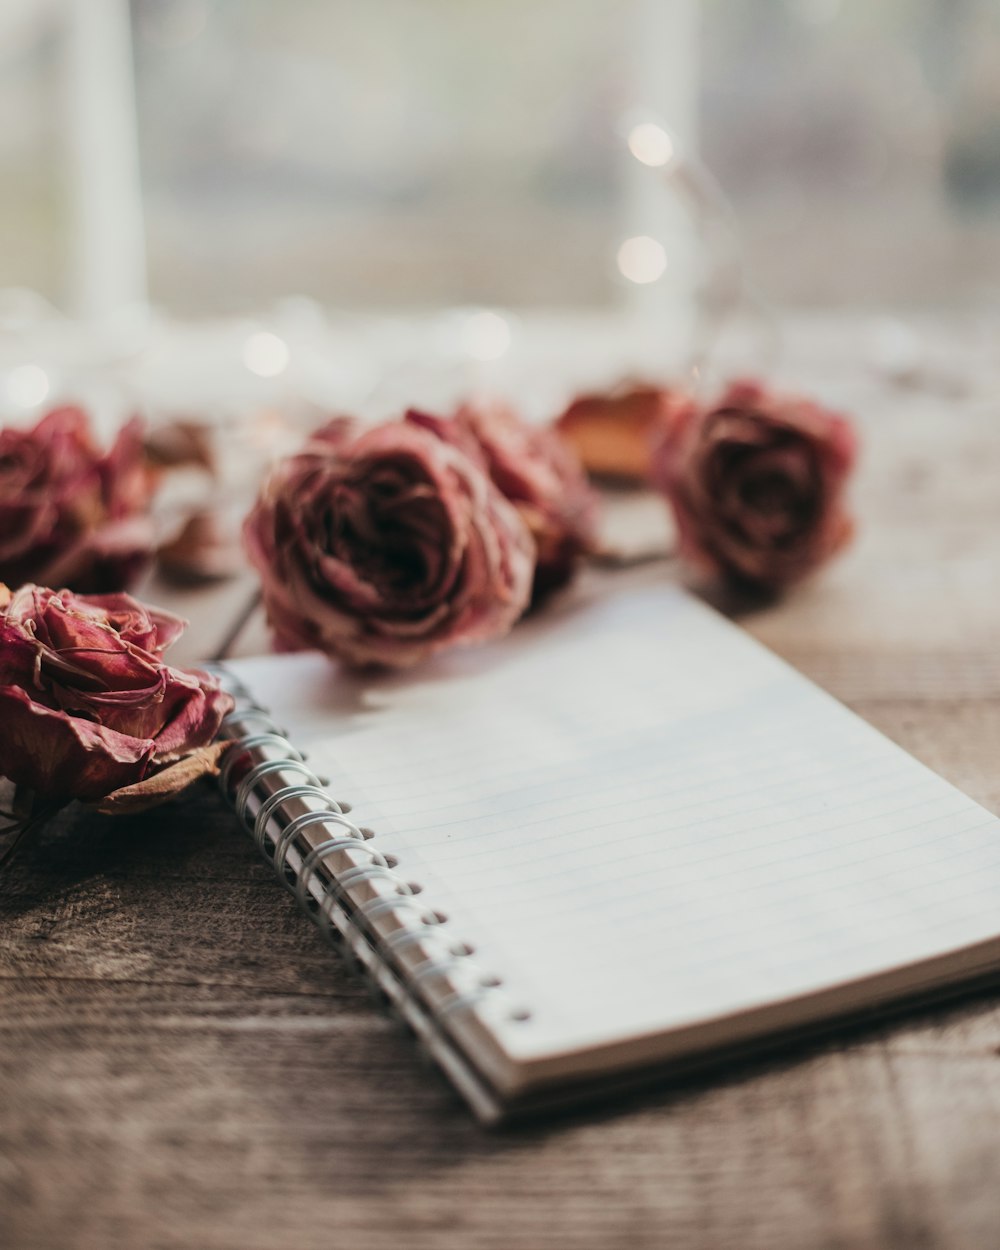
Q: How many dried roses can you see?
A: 5